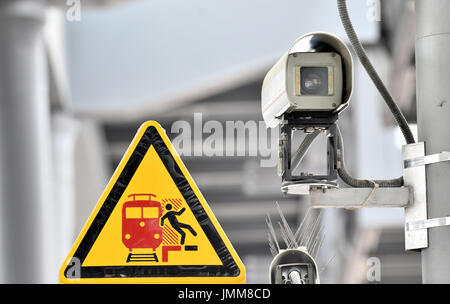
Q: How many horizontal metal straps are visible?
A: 2